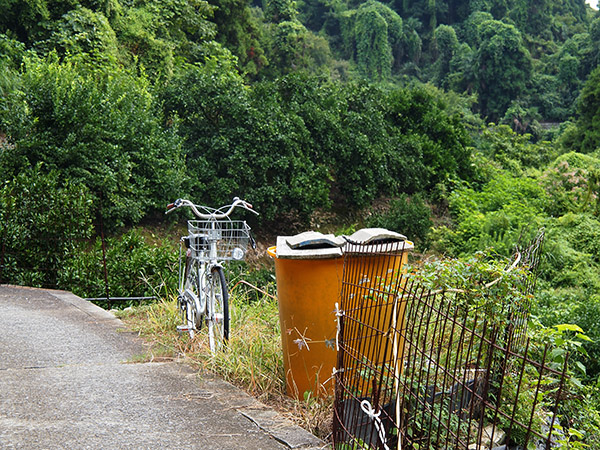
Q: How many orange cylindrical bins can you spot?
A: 2